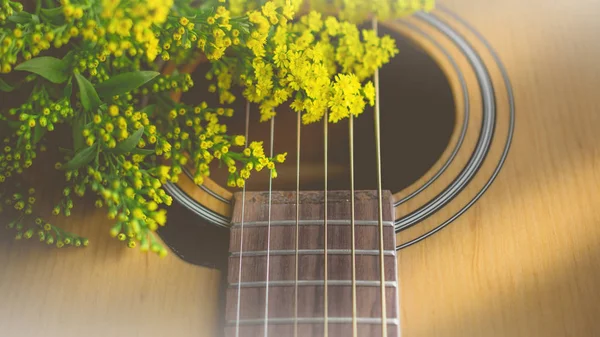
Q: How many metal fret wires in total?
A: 4